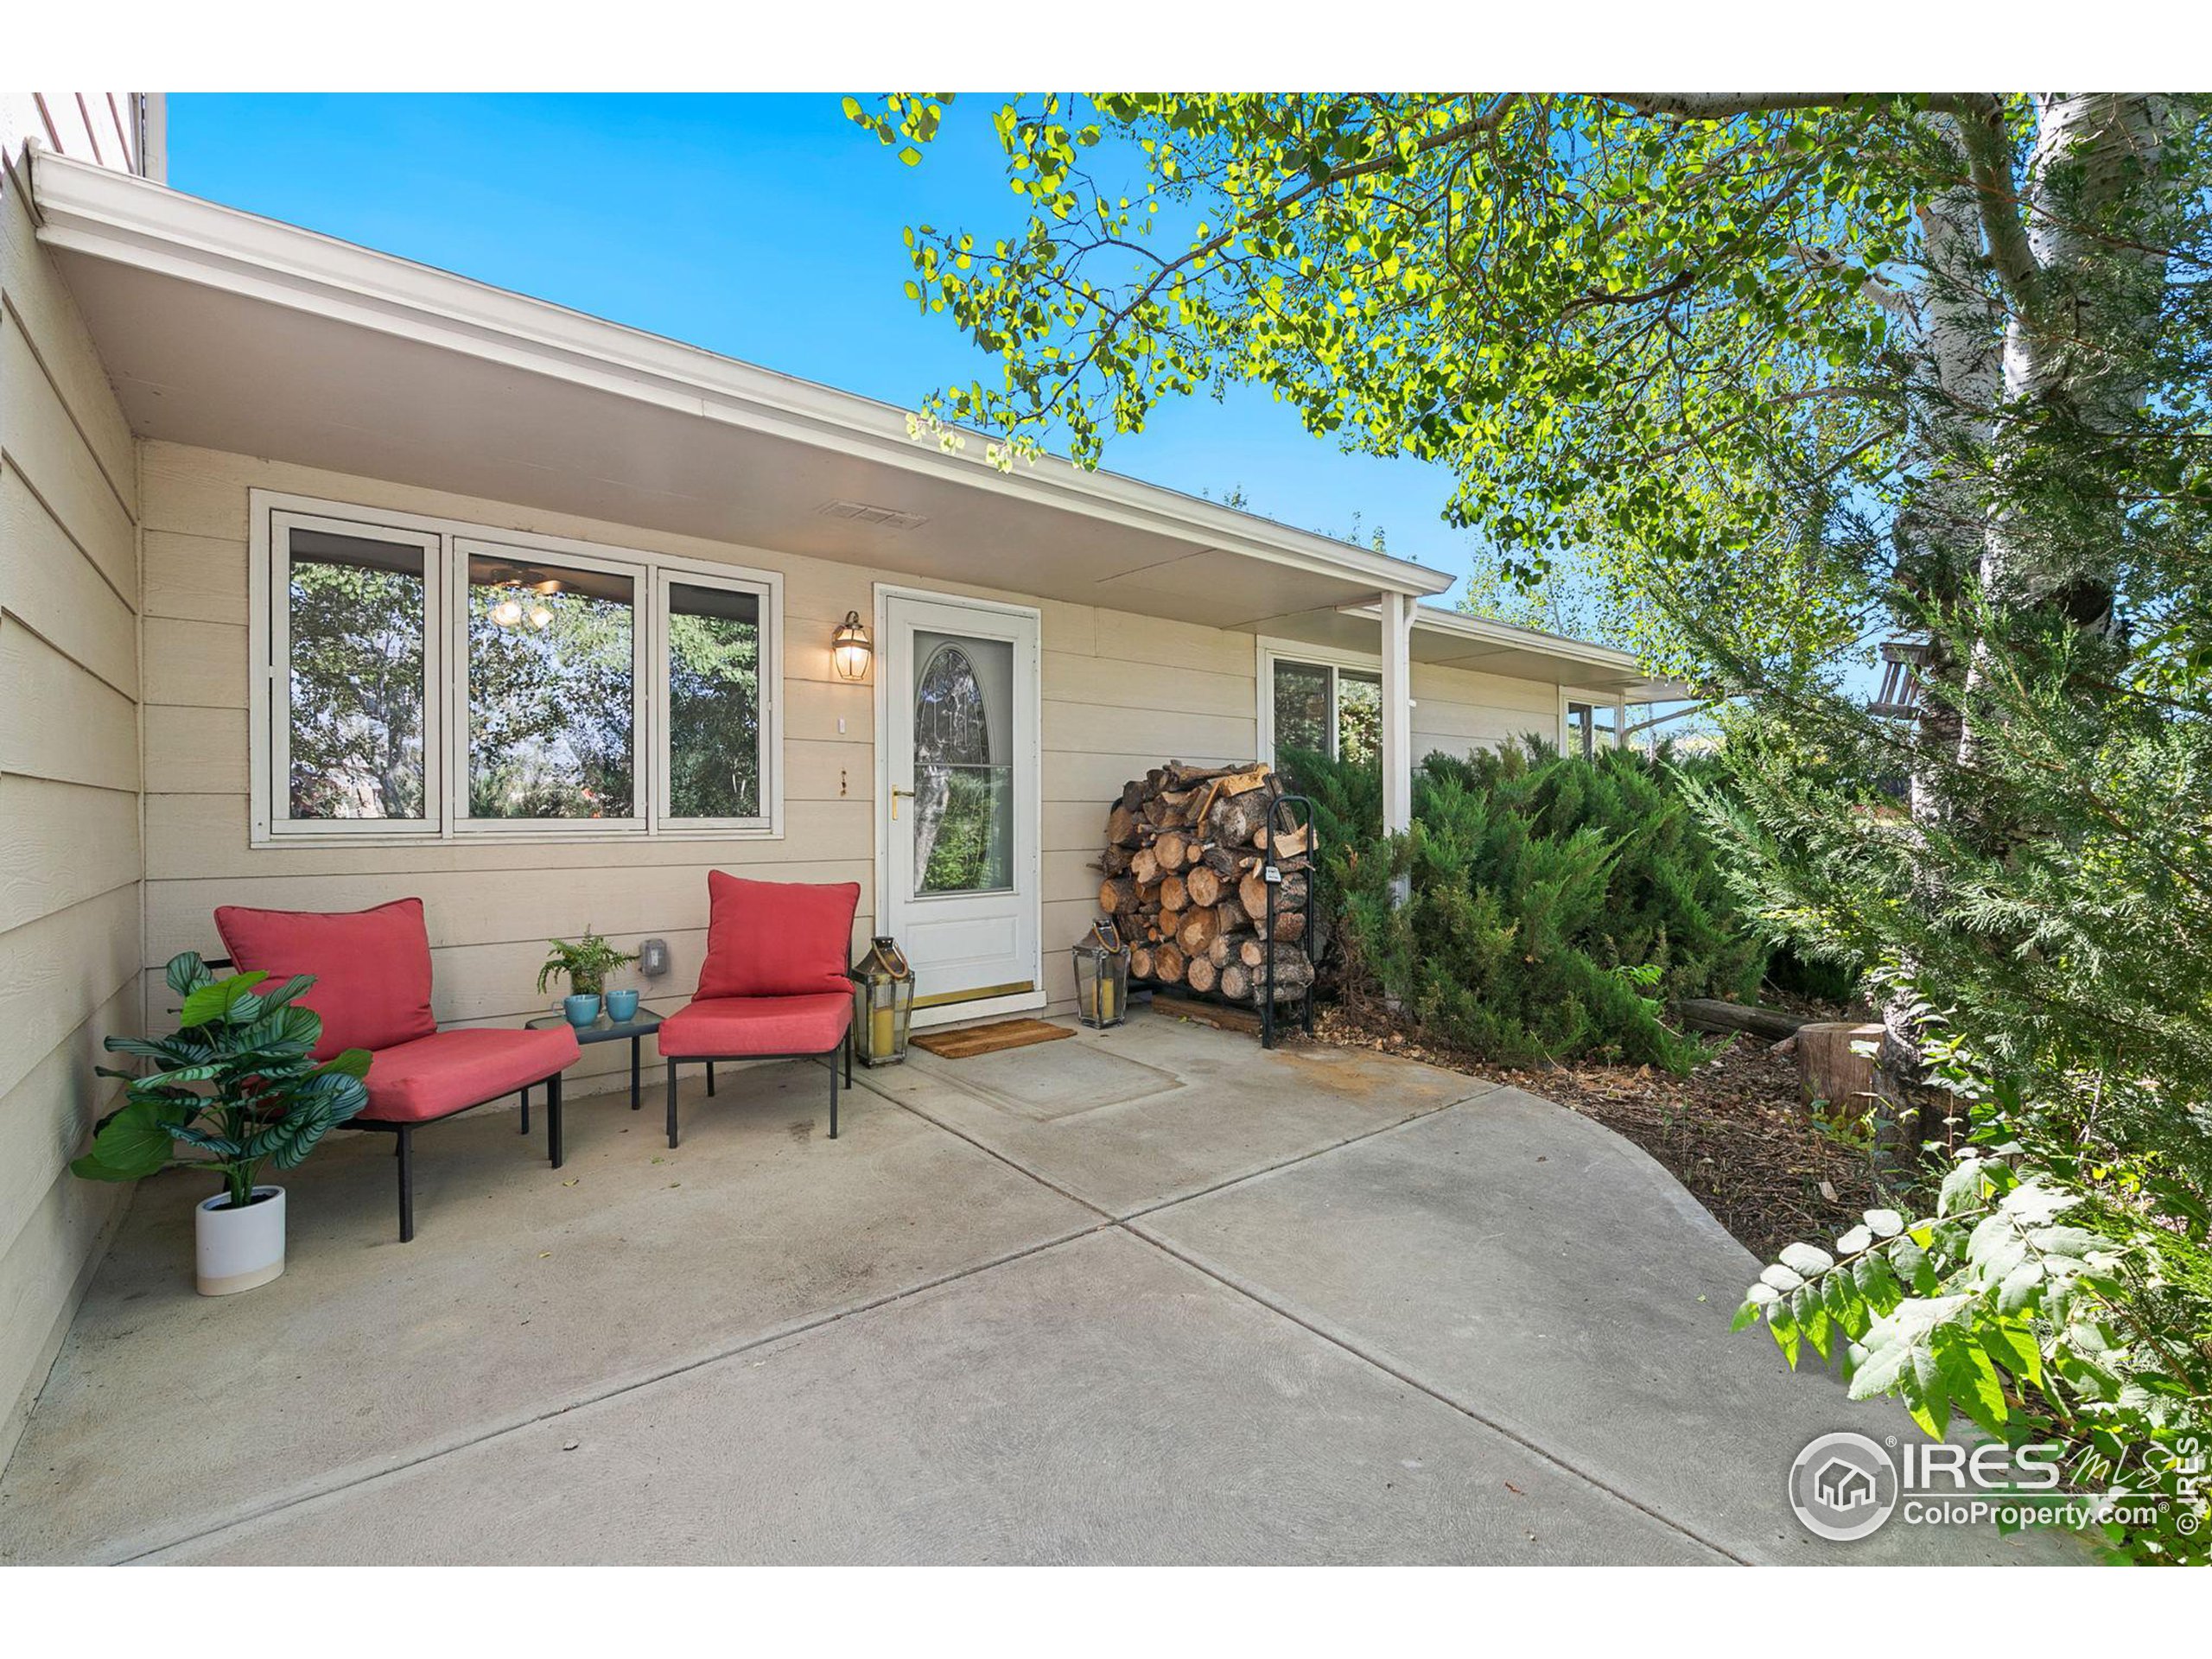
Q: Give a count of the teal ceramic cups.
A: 2